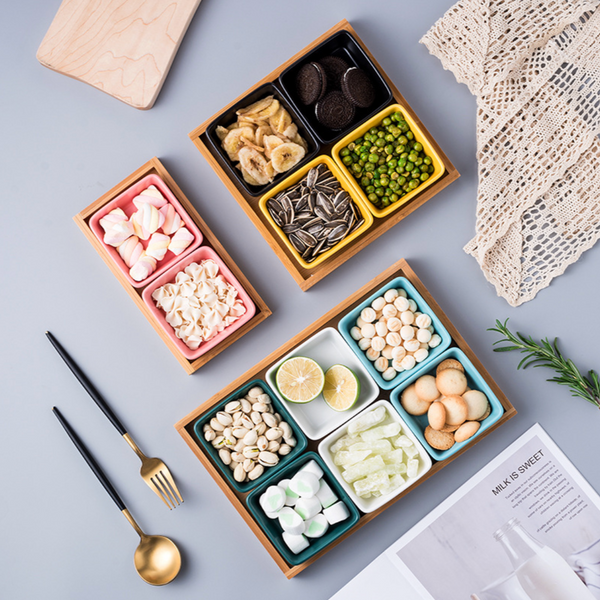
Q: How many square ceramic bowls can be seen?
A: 12